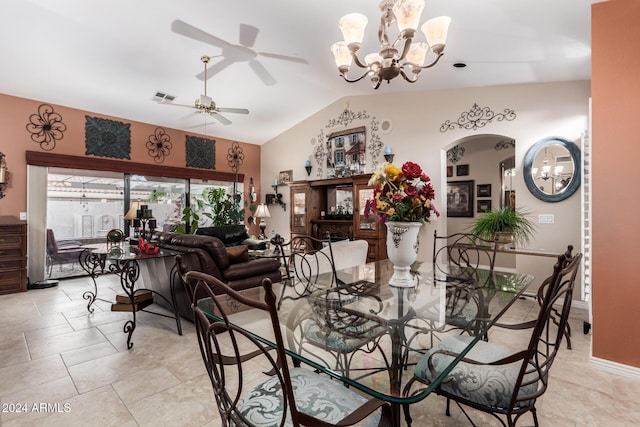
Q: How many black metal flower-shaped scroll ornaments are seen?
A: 3